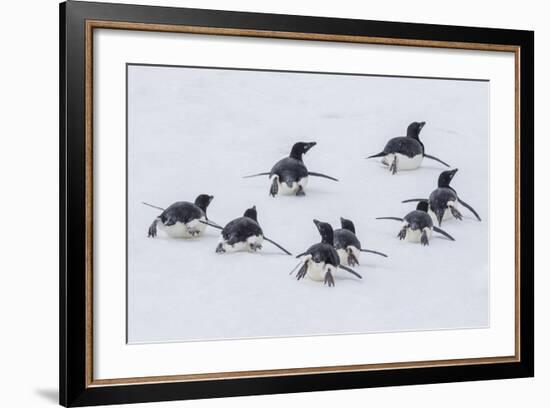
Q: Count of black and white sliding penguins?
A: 8